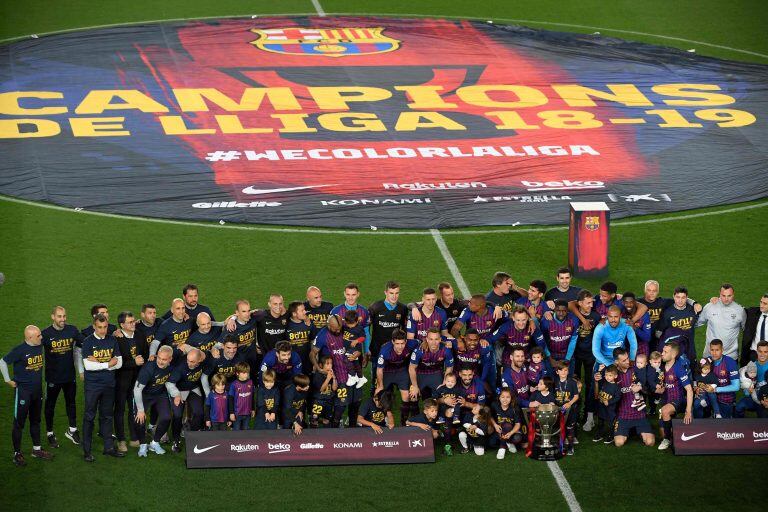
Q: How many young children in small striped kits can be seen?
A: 3